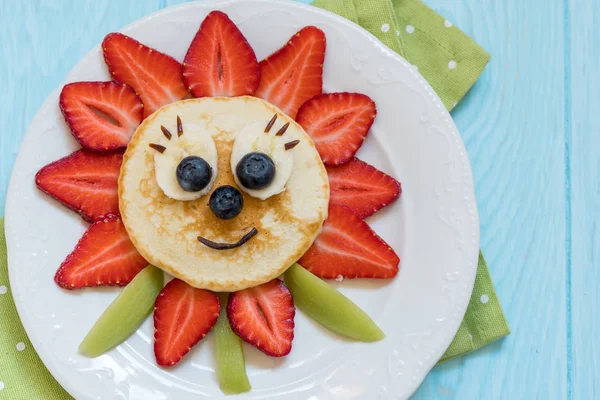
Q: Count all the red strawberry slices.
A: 11